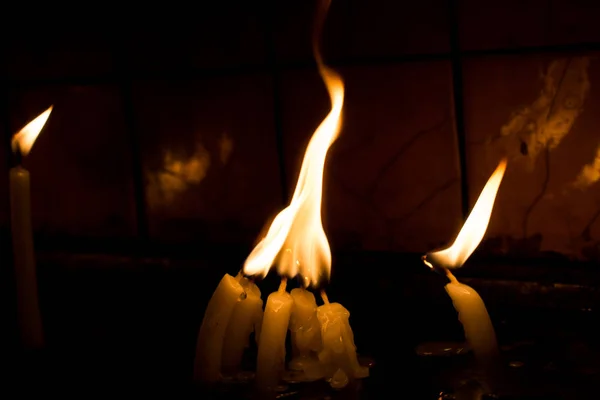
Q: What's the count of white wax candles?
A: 7